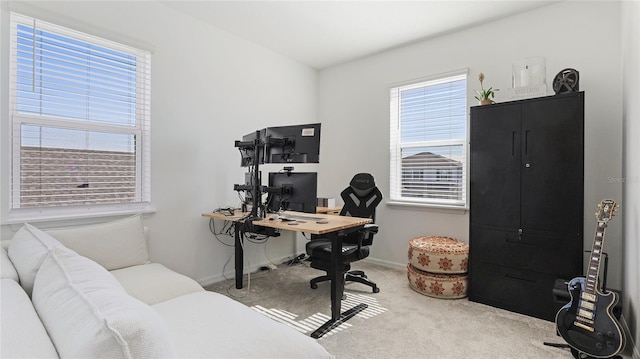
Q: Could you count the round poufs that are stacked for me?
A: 2